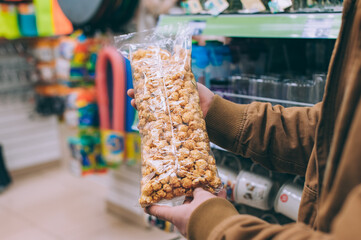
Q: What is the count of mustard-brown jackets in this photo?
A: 1